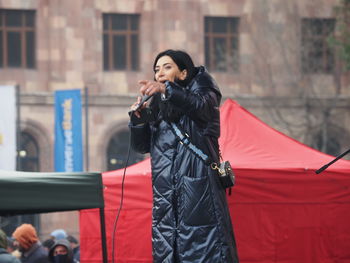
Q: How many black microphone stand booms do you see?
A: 1